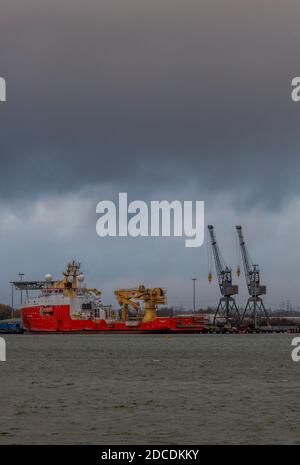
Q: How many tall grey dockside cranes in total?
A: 2